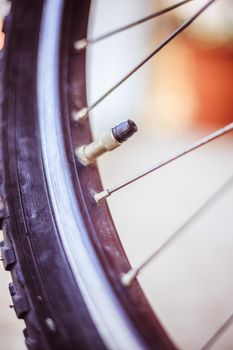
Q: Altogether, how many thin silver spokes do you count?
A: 5